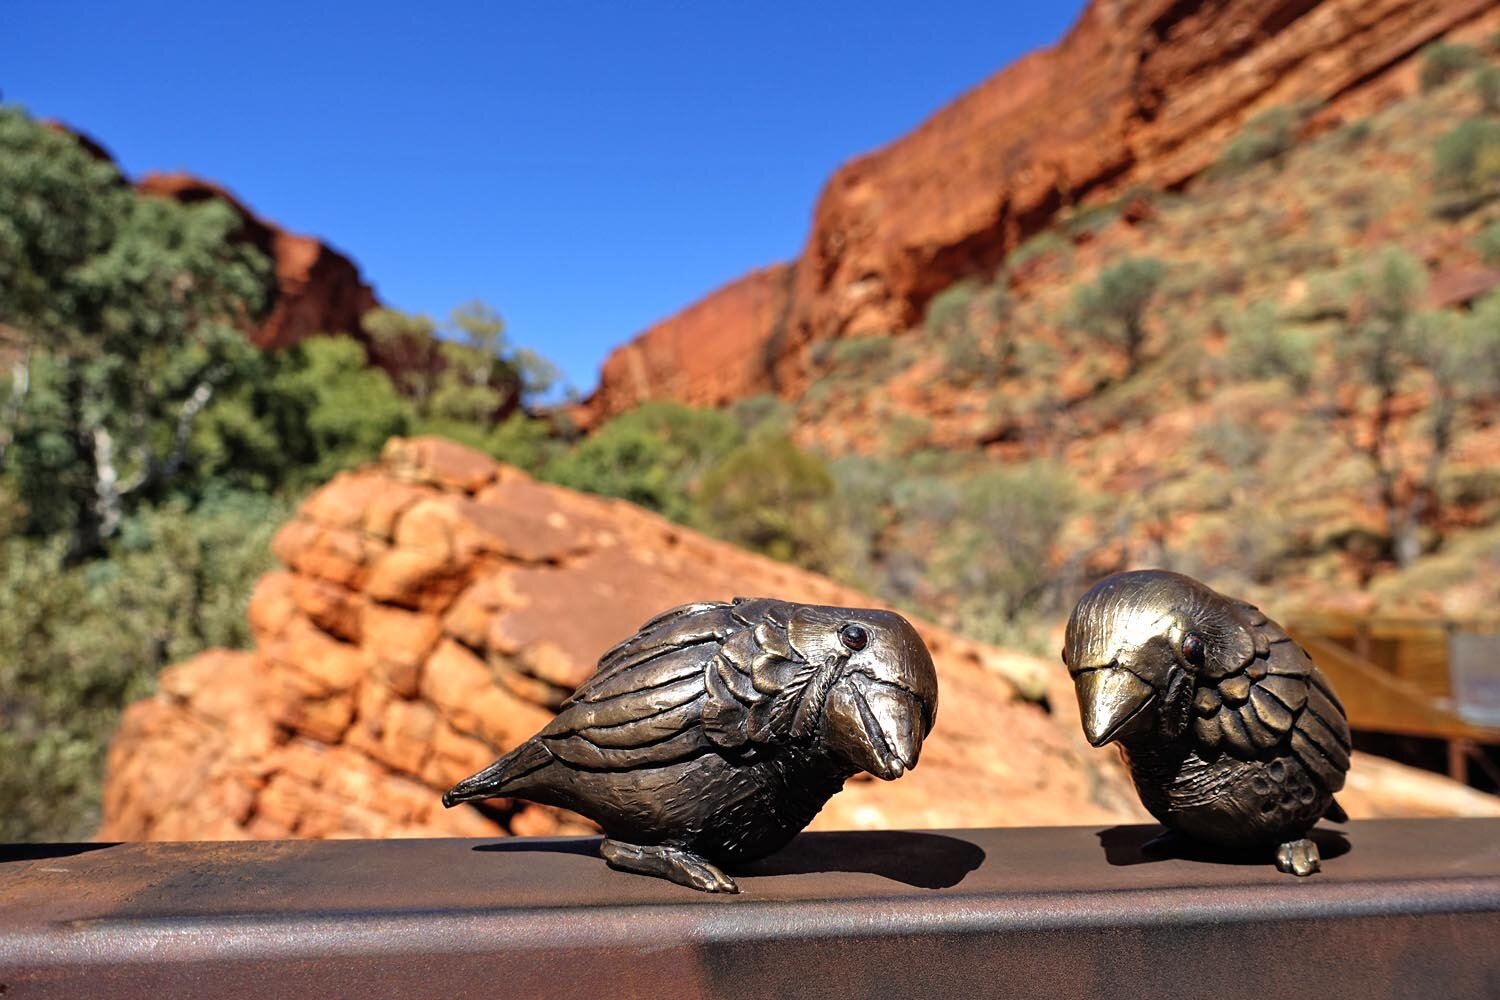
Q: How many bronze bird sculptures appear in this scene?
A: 2